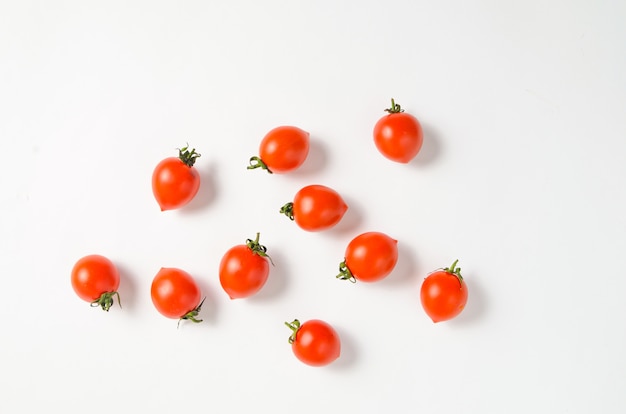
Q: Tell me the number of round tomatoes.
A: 10